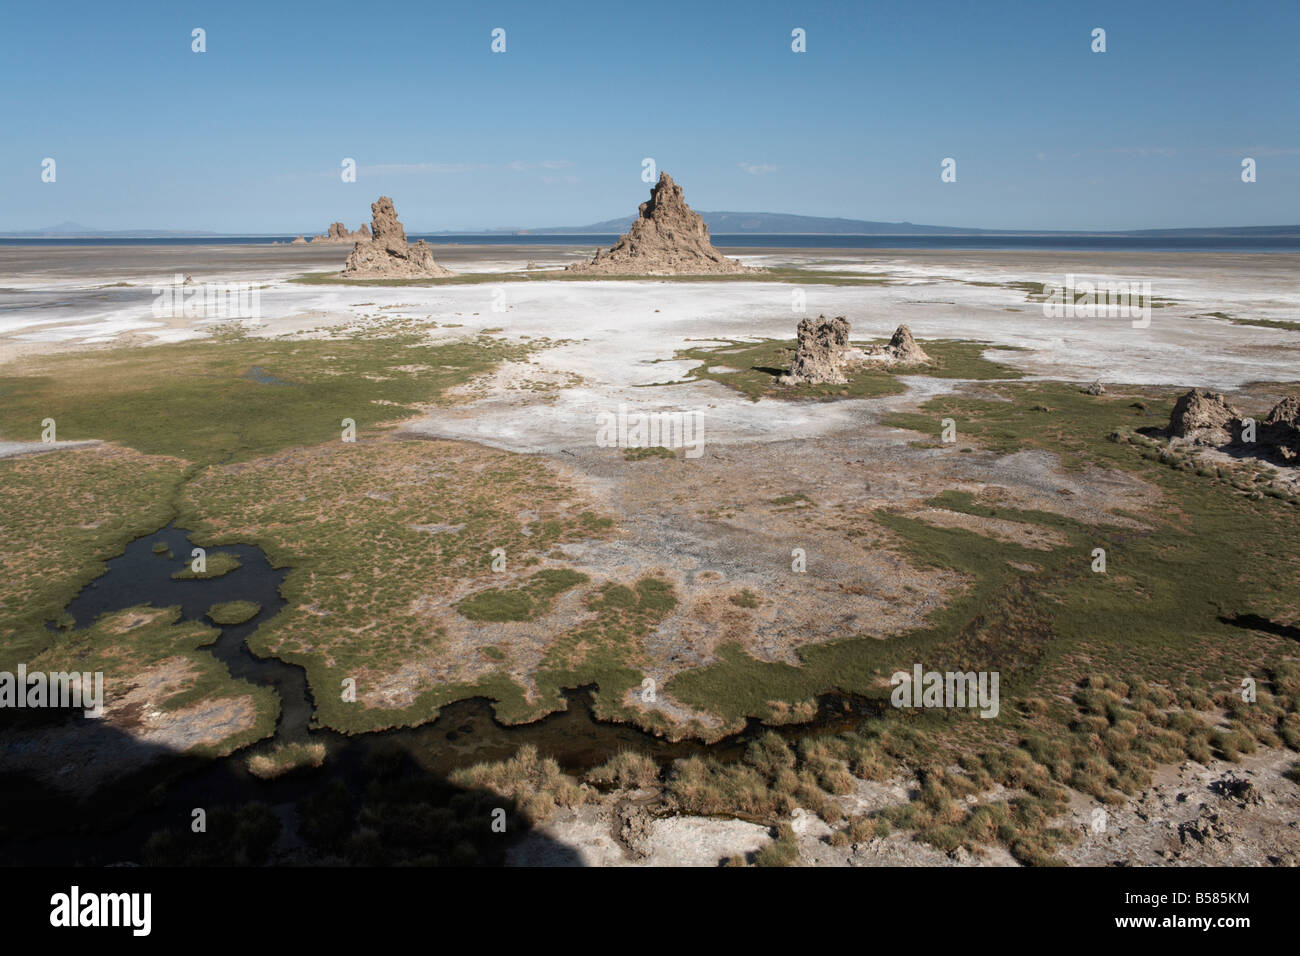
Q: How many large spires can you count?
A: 2